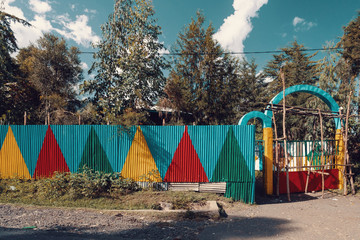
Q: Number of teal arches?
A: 2